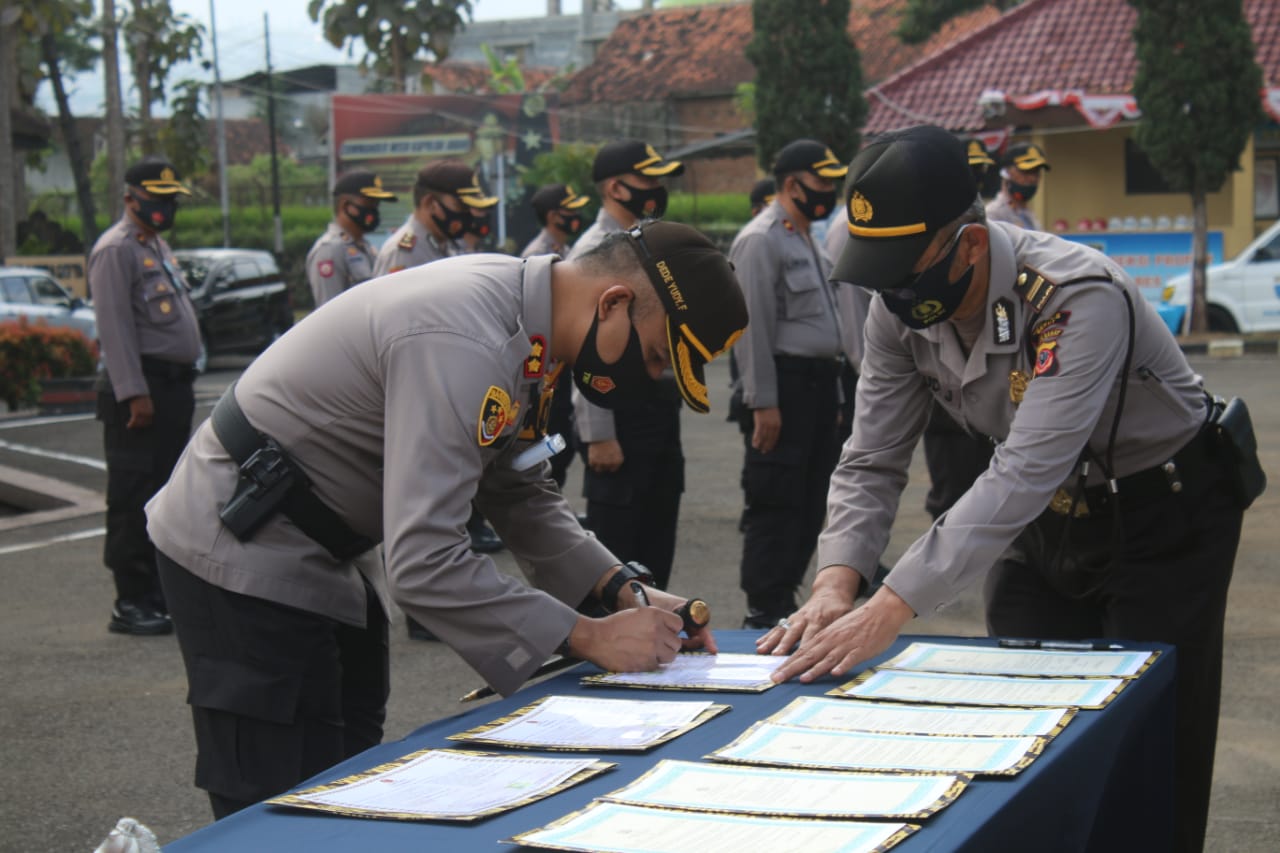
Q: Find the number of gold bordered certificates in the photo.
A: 9